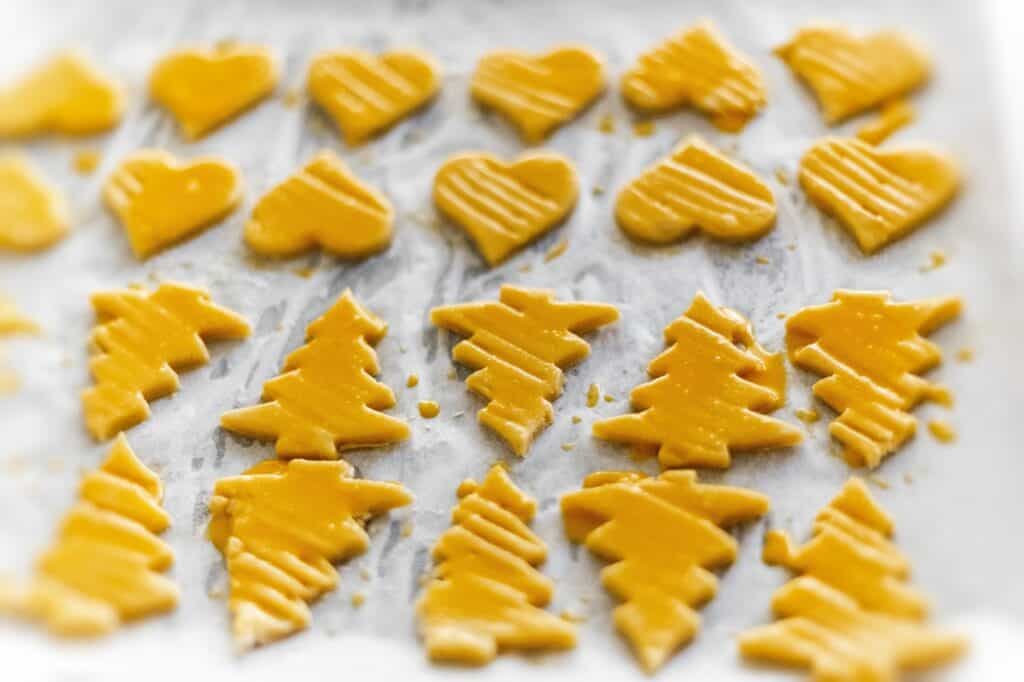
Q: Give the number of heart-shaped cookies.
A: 12